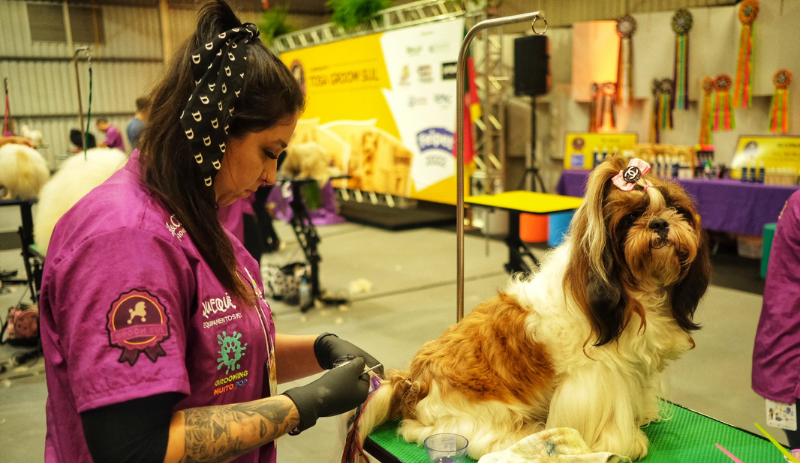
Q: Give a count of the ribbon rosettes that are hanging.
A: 10